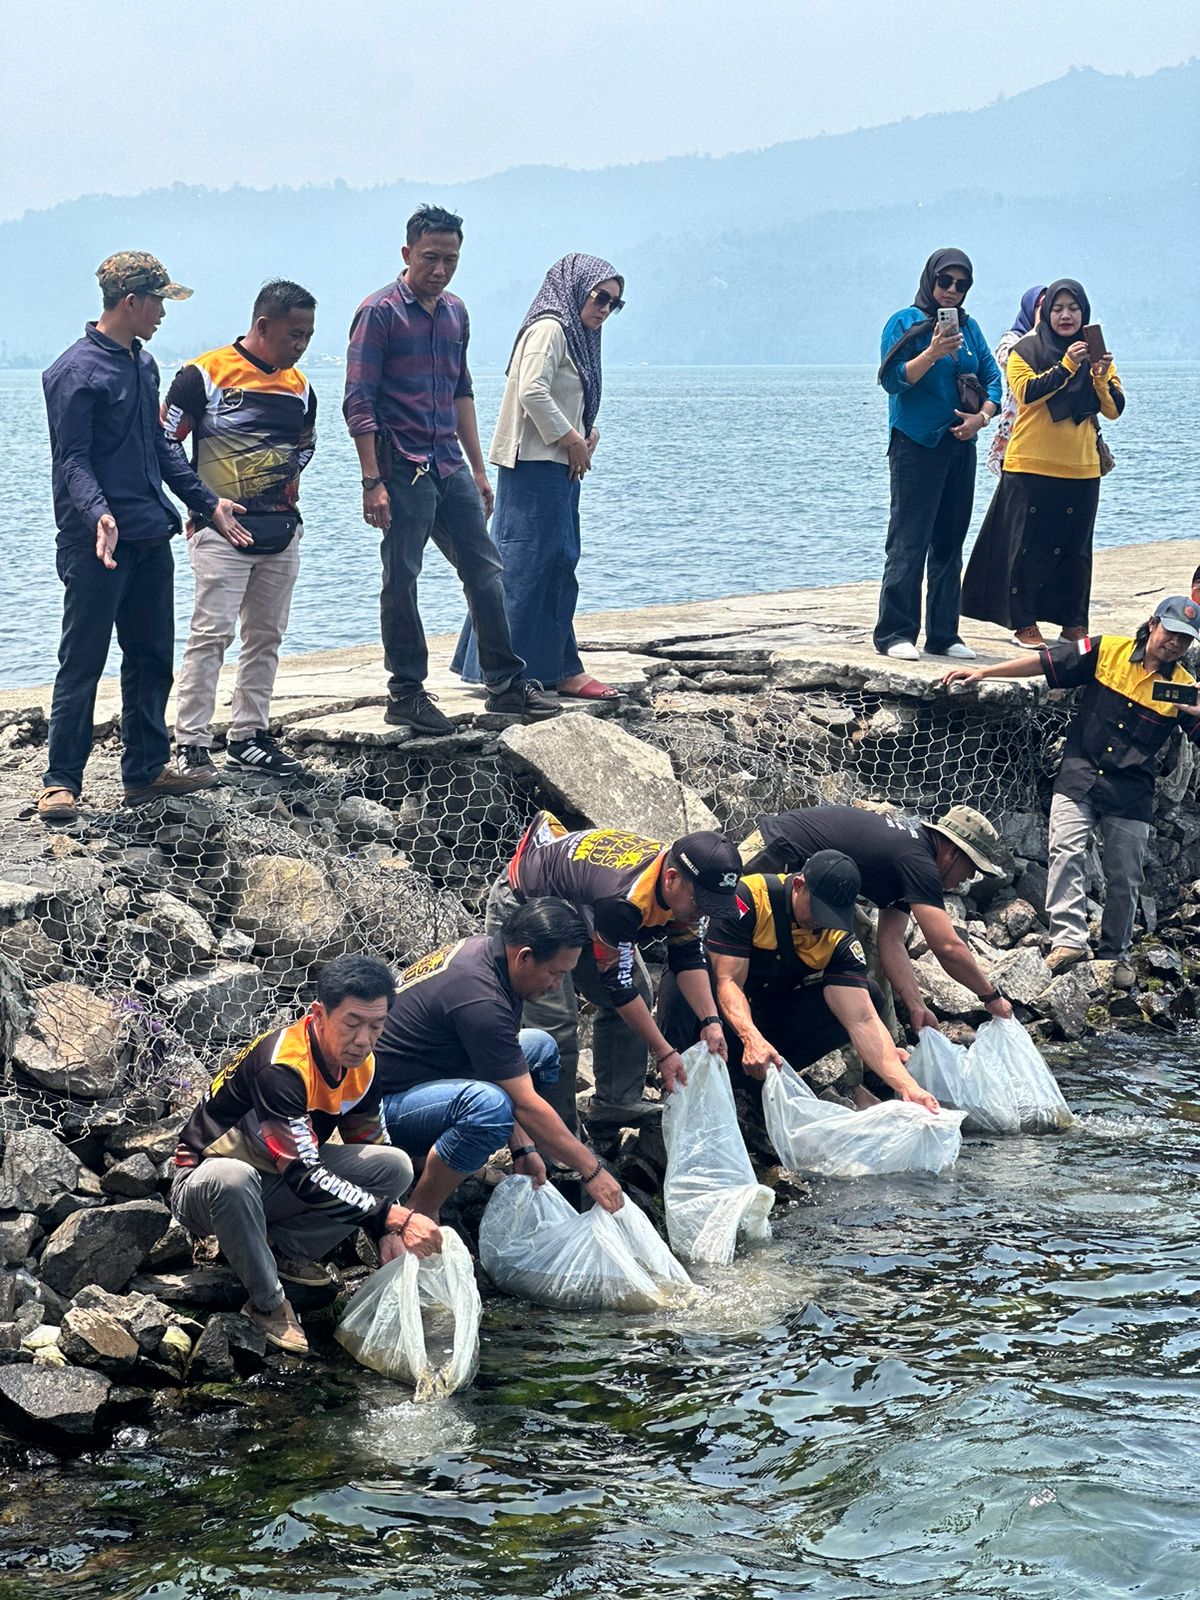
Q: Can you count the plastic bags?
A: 5